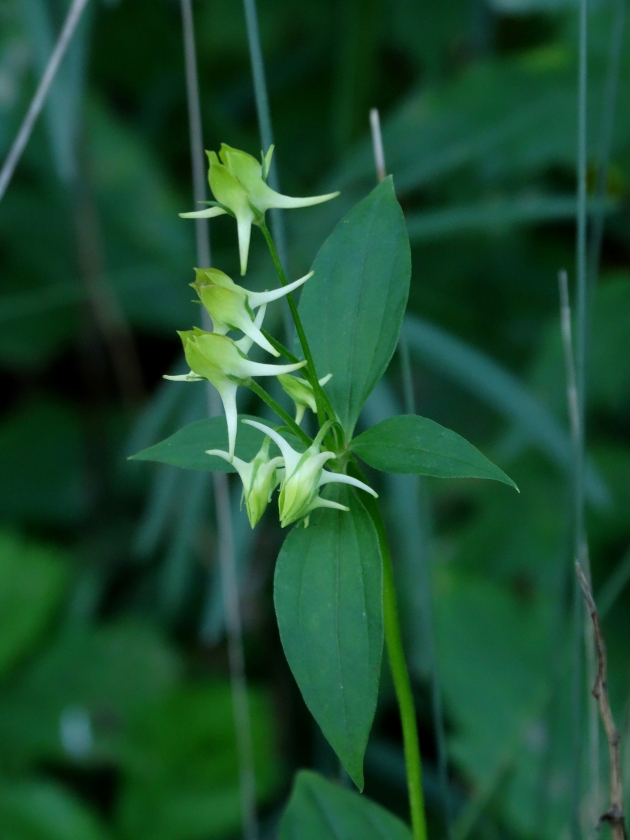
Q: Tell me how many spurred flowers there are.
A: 6